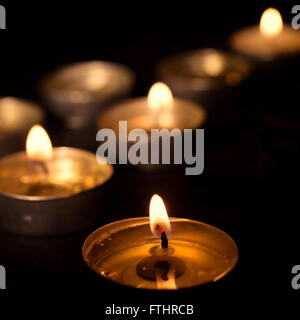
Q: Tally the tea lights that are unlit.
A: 3